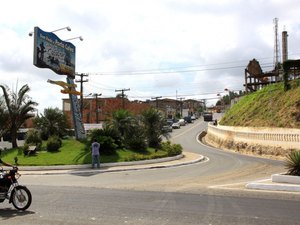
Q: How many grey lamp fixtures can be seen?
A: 3